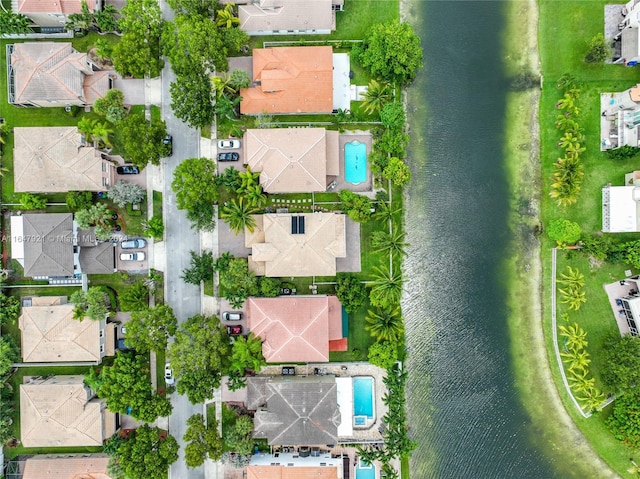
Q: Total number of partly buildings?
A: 8